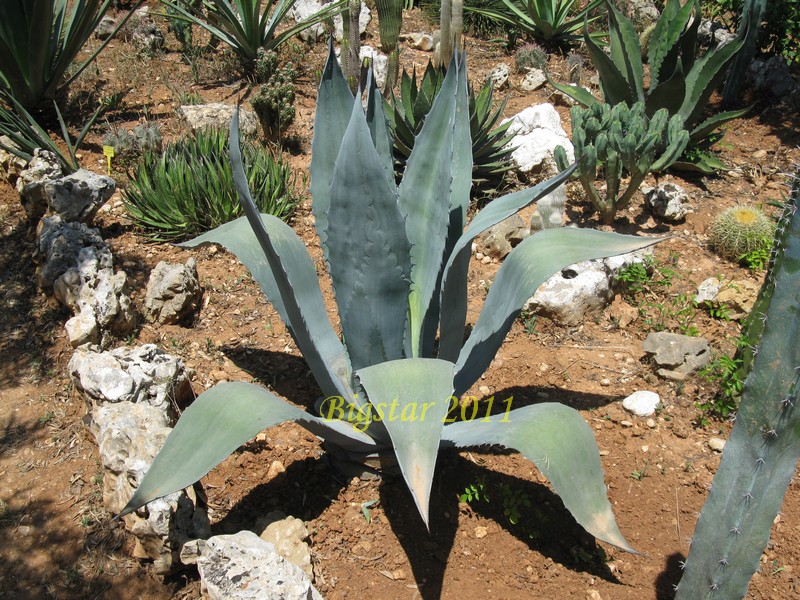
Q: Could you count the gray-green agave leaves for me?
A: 12